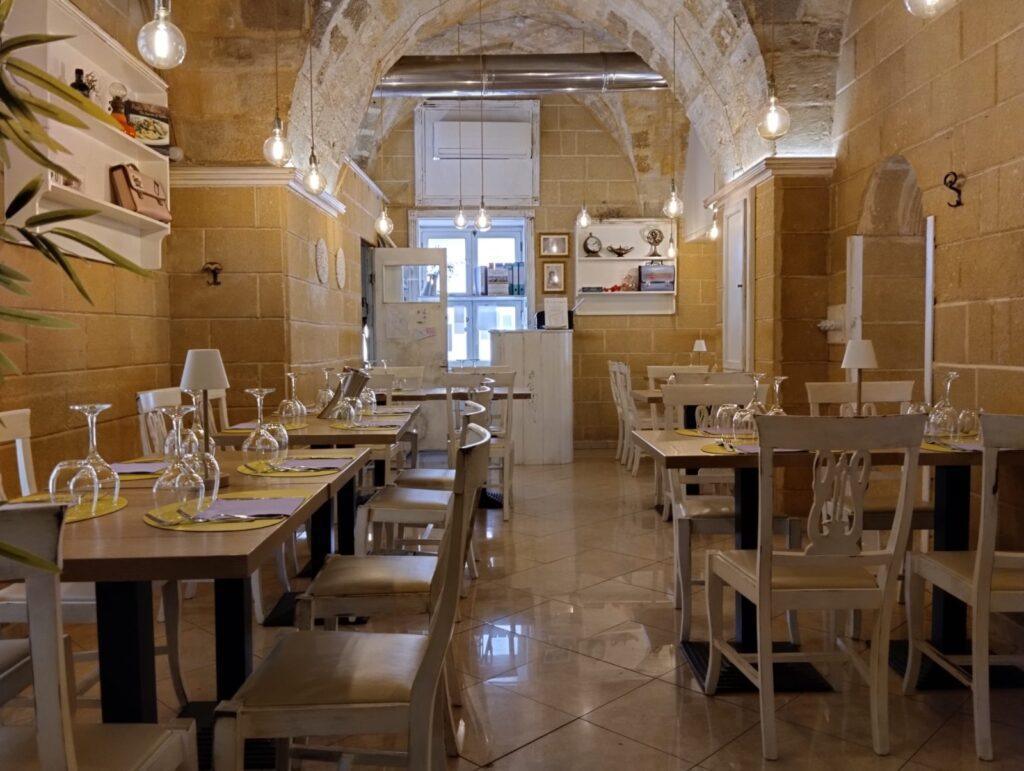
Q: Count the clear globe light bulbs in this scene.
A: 12